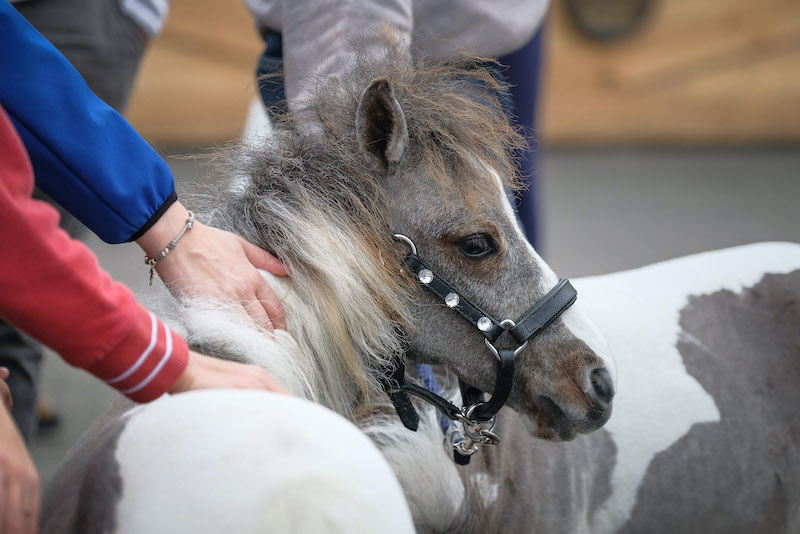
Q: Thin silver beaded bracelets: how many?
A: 1